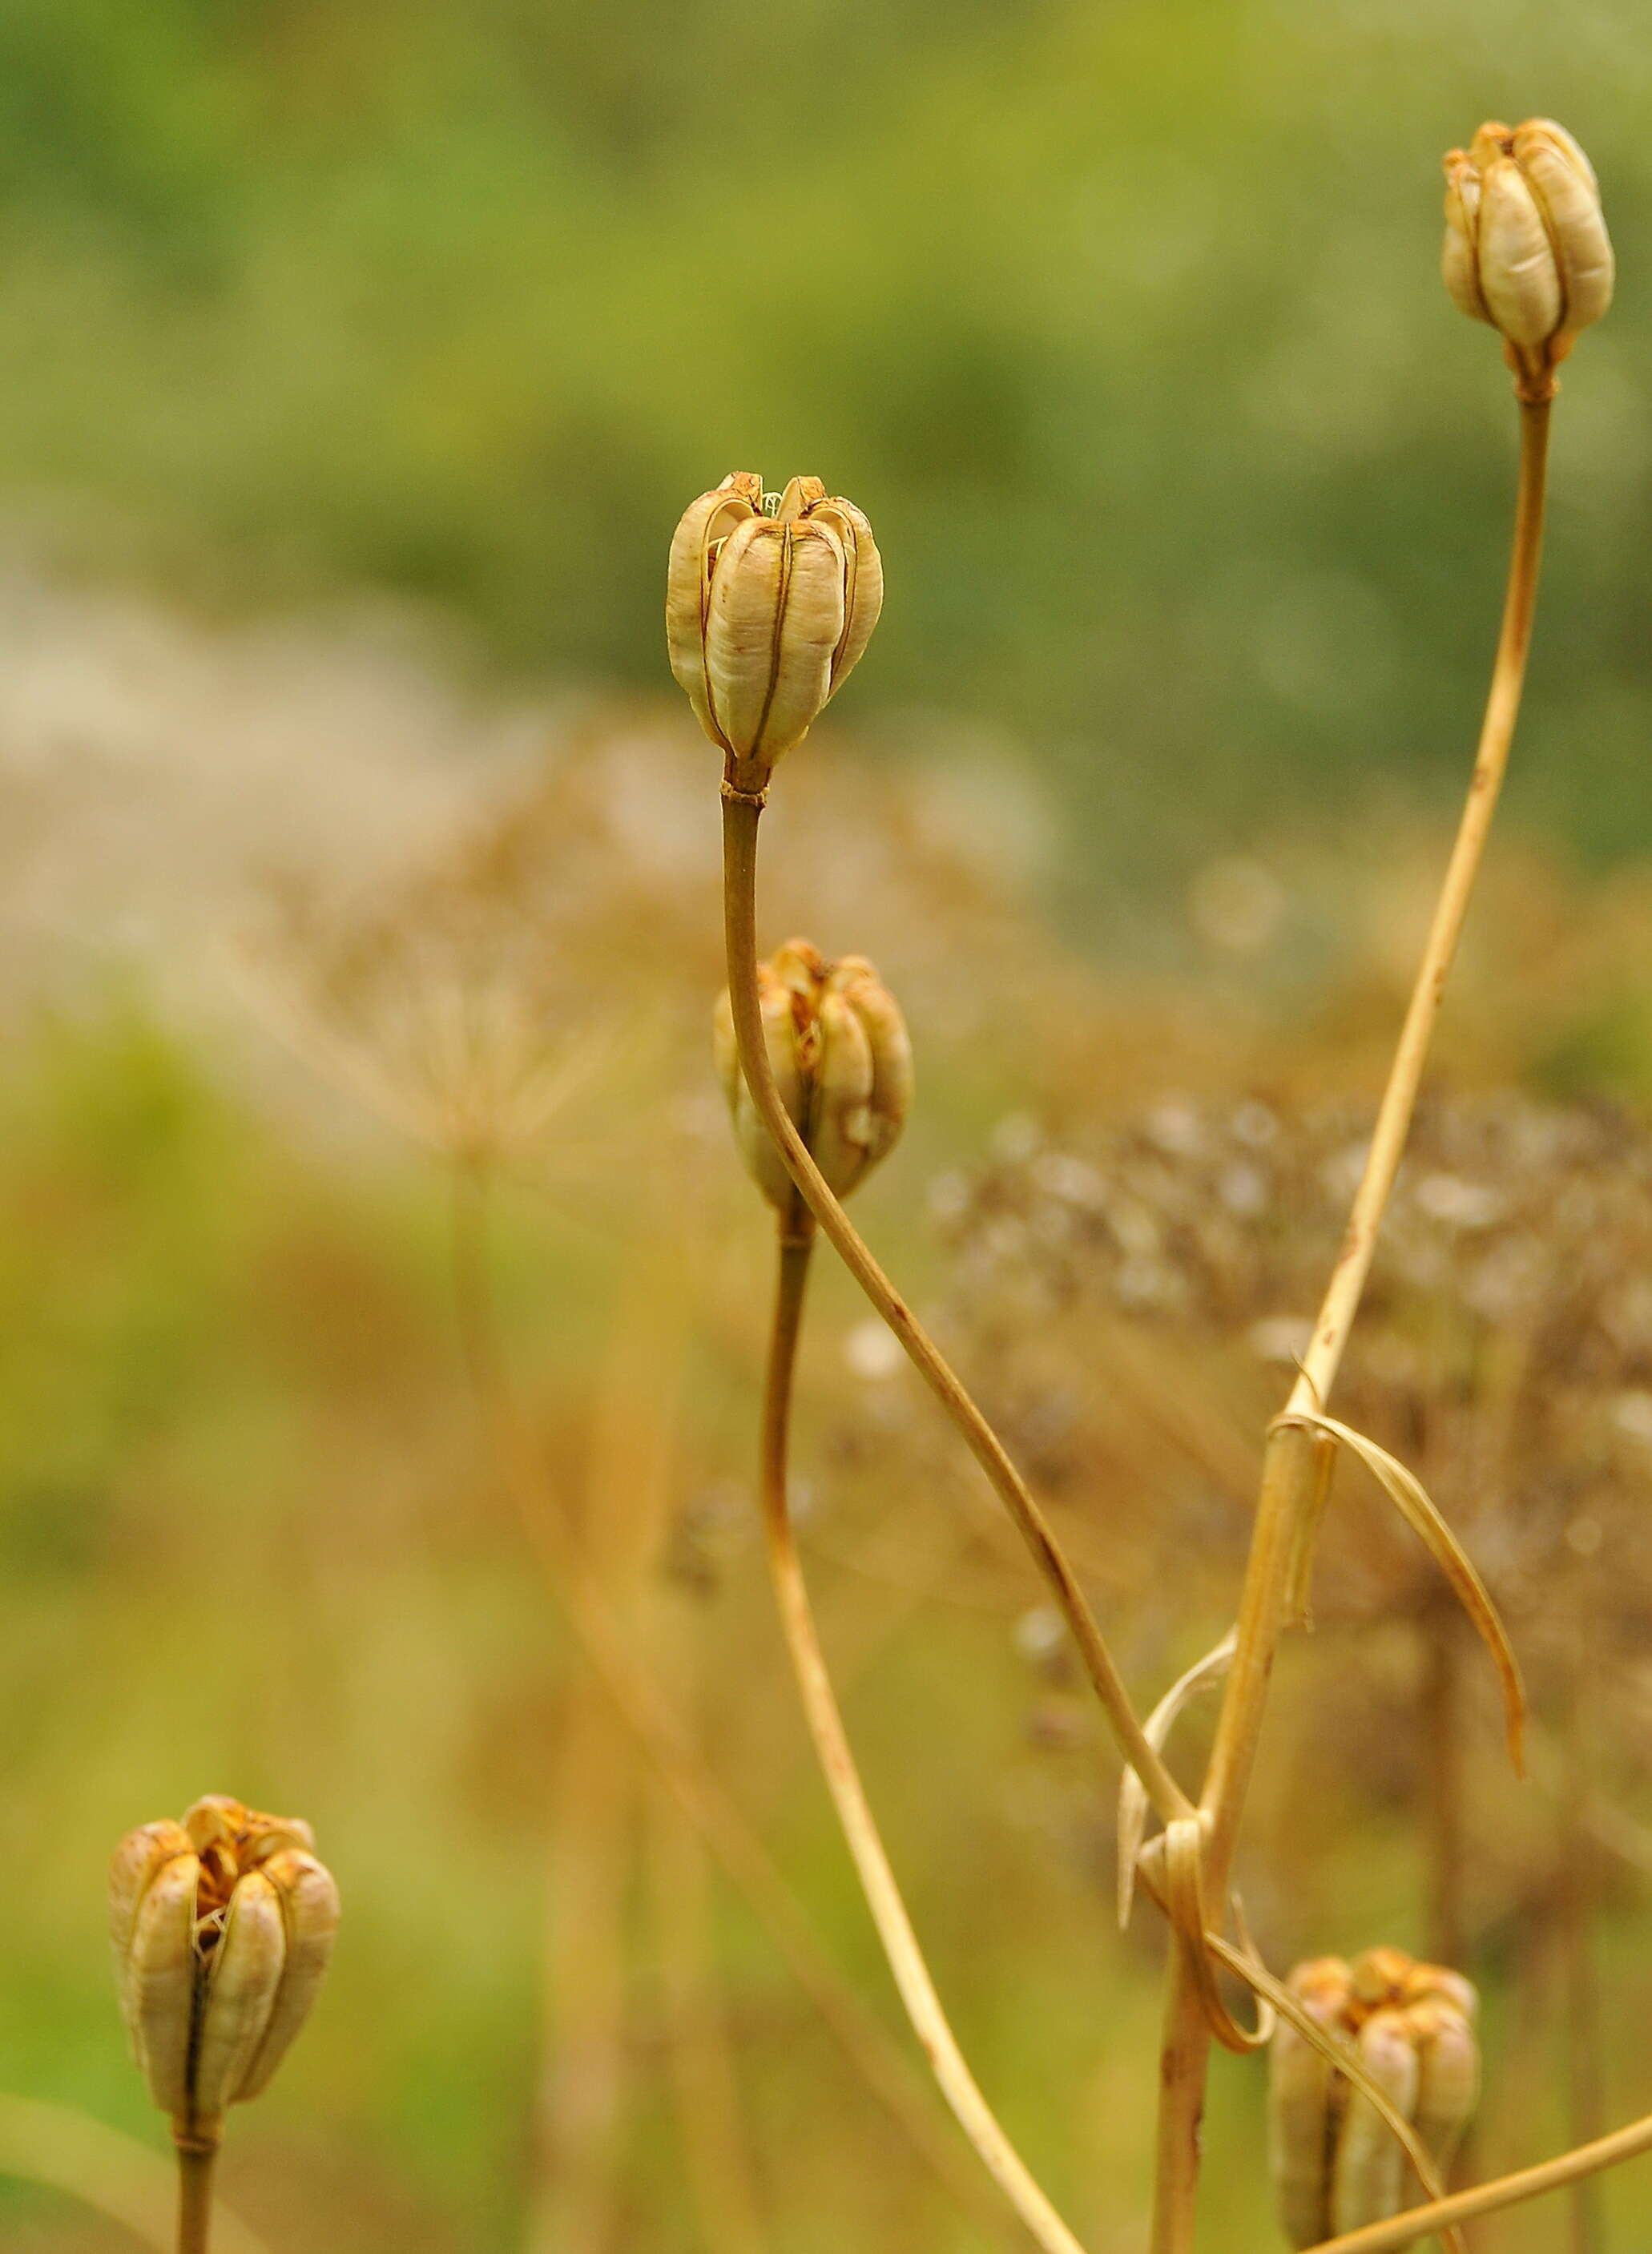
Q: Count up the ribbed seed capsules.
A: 5